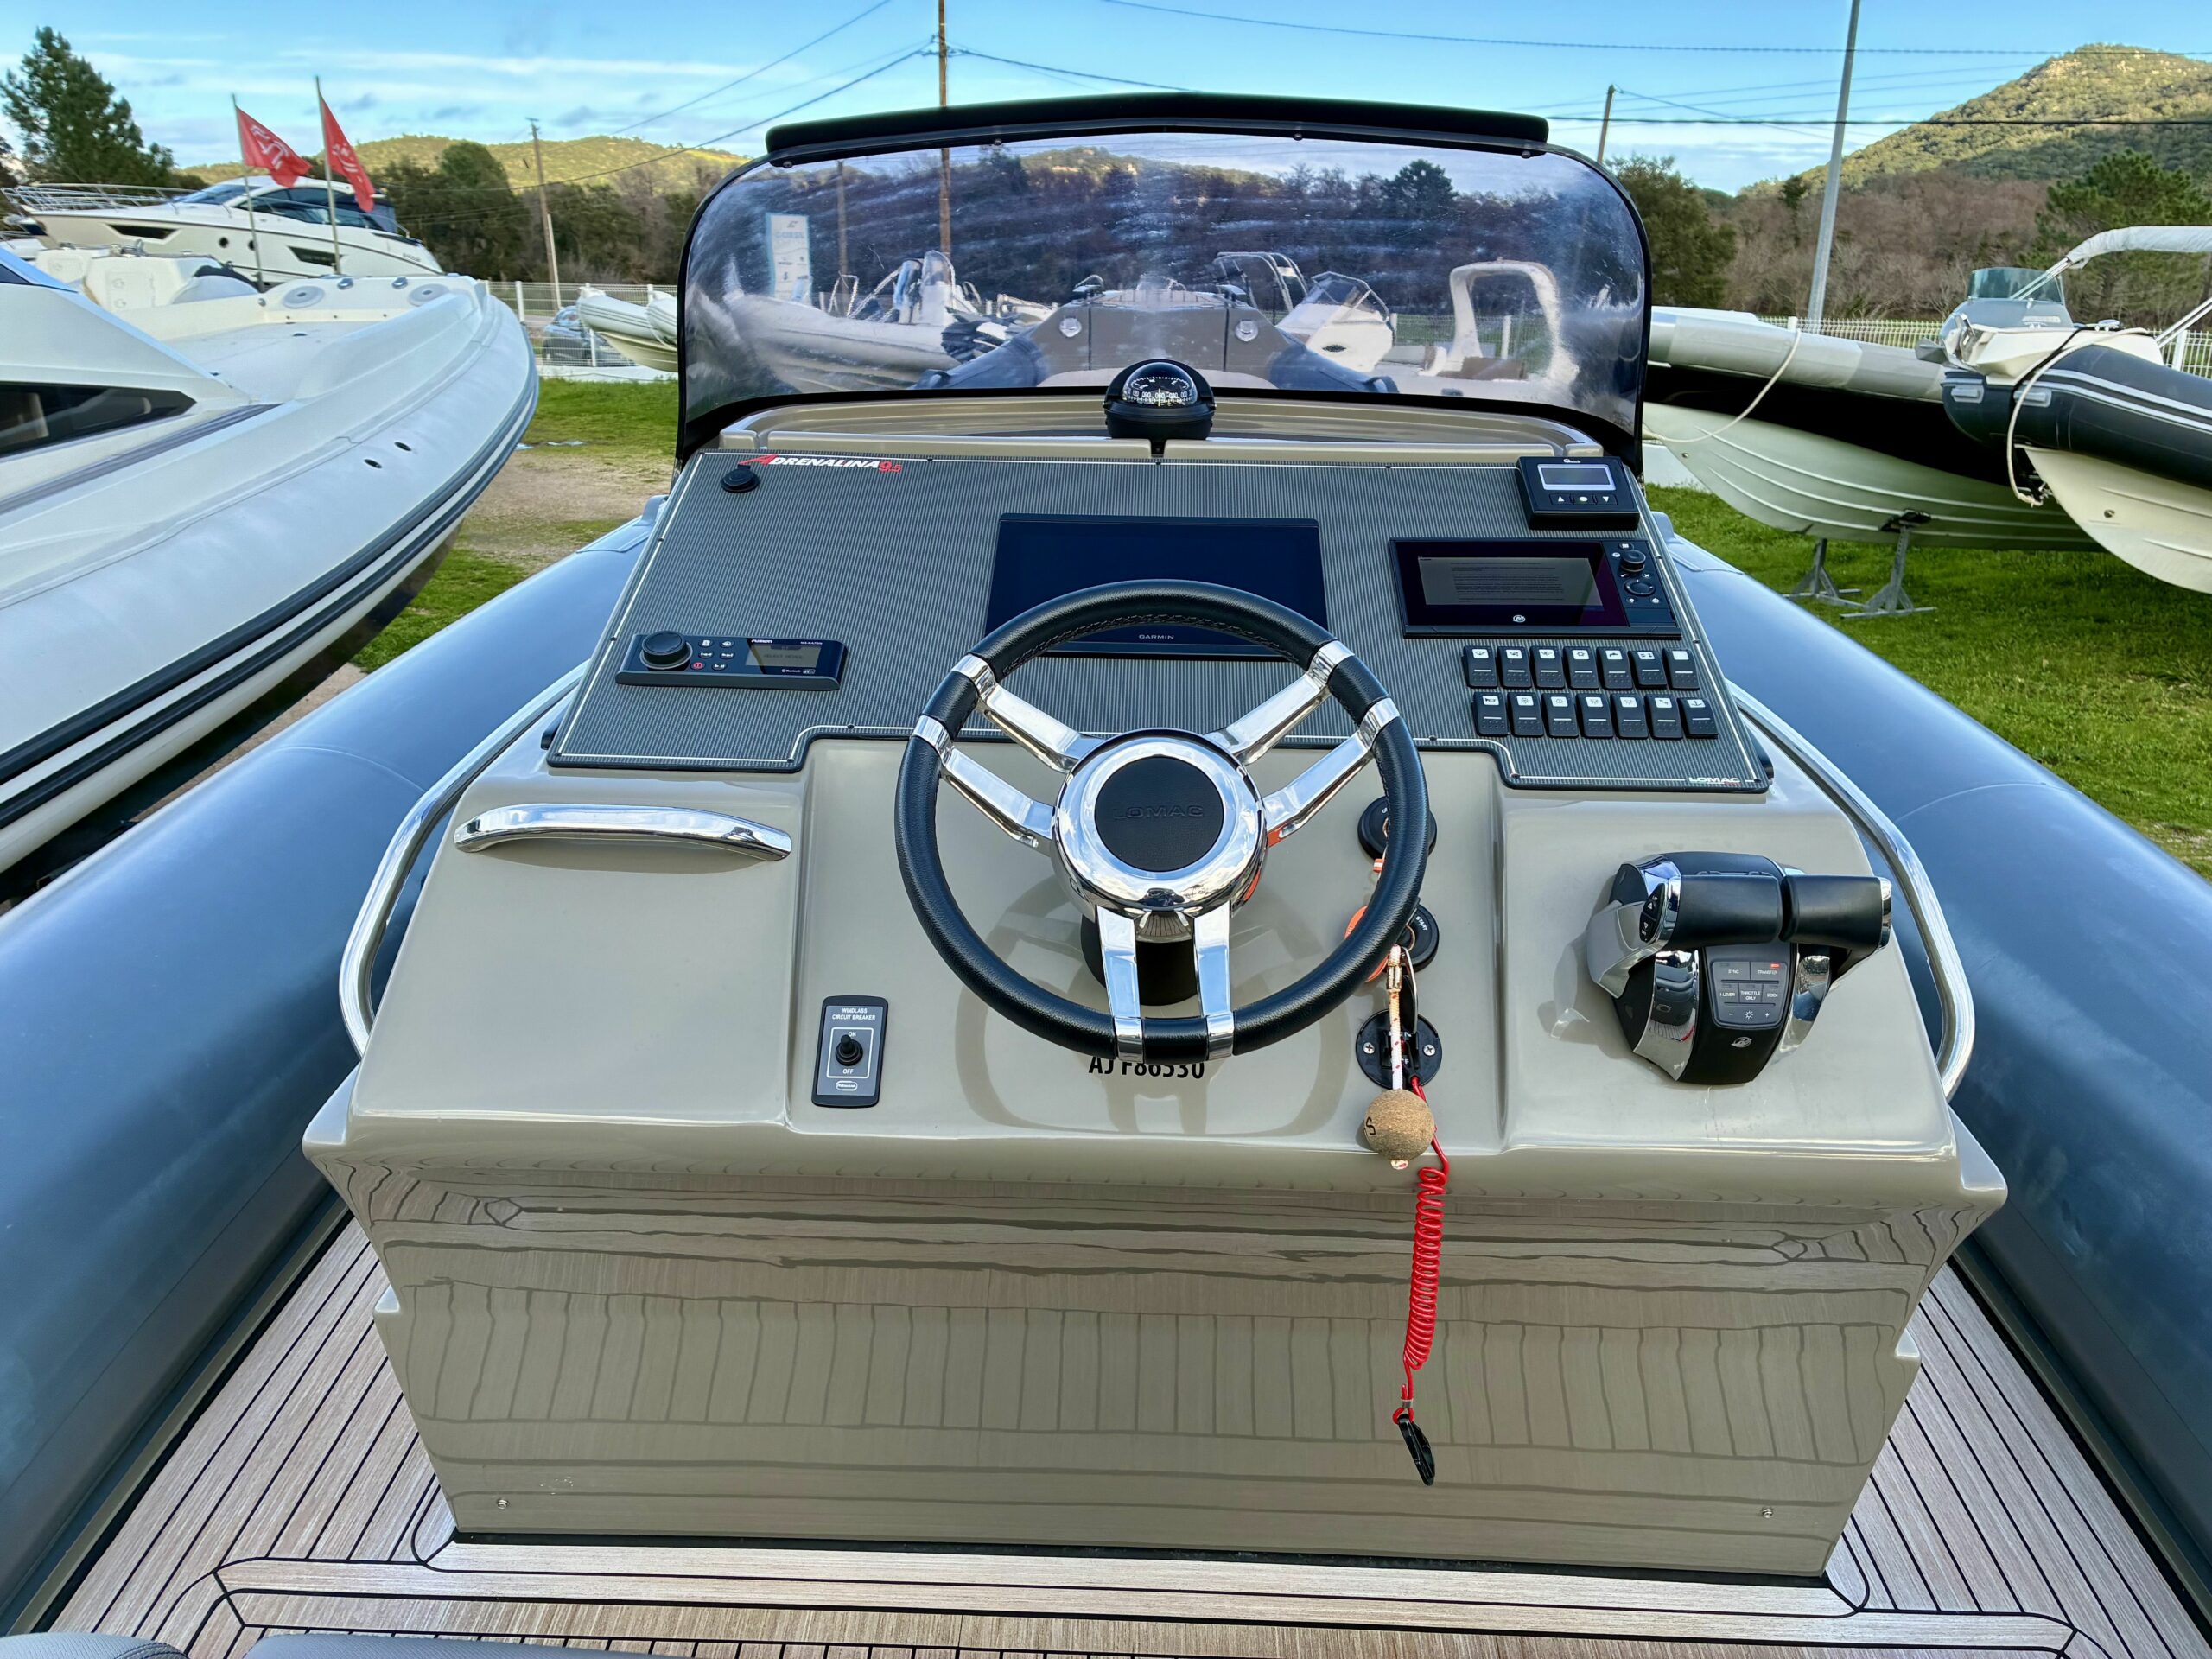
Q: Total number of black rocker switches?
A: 14